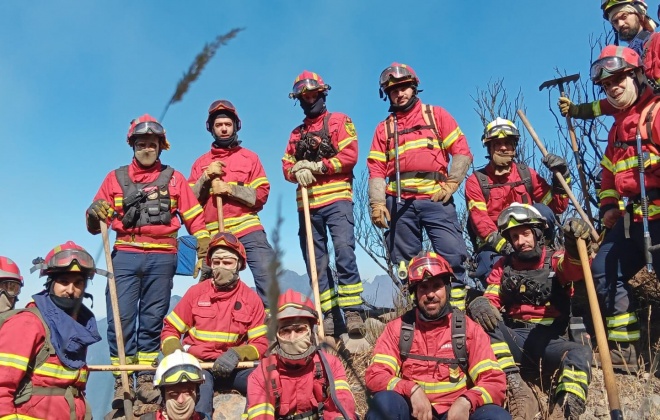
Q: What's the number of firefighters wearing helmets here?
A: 14